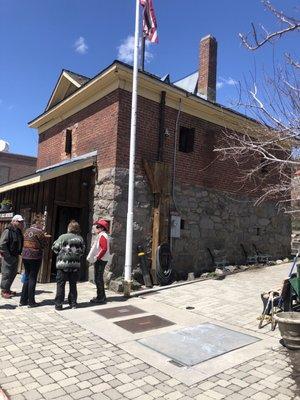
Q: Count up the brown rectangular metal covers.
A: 2